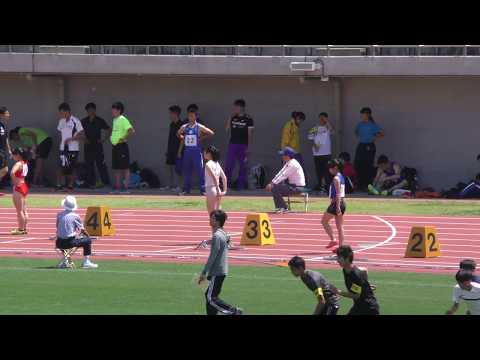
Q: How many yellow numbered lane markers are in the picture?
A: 3